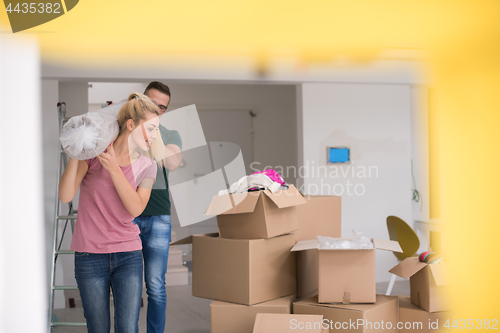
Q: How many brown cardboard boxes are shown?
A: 9